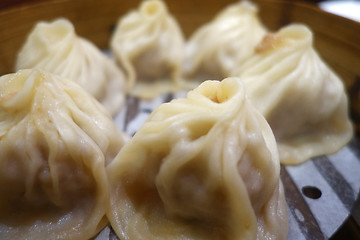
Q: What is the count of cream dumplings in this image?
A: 6